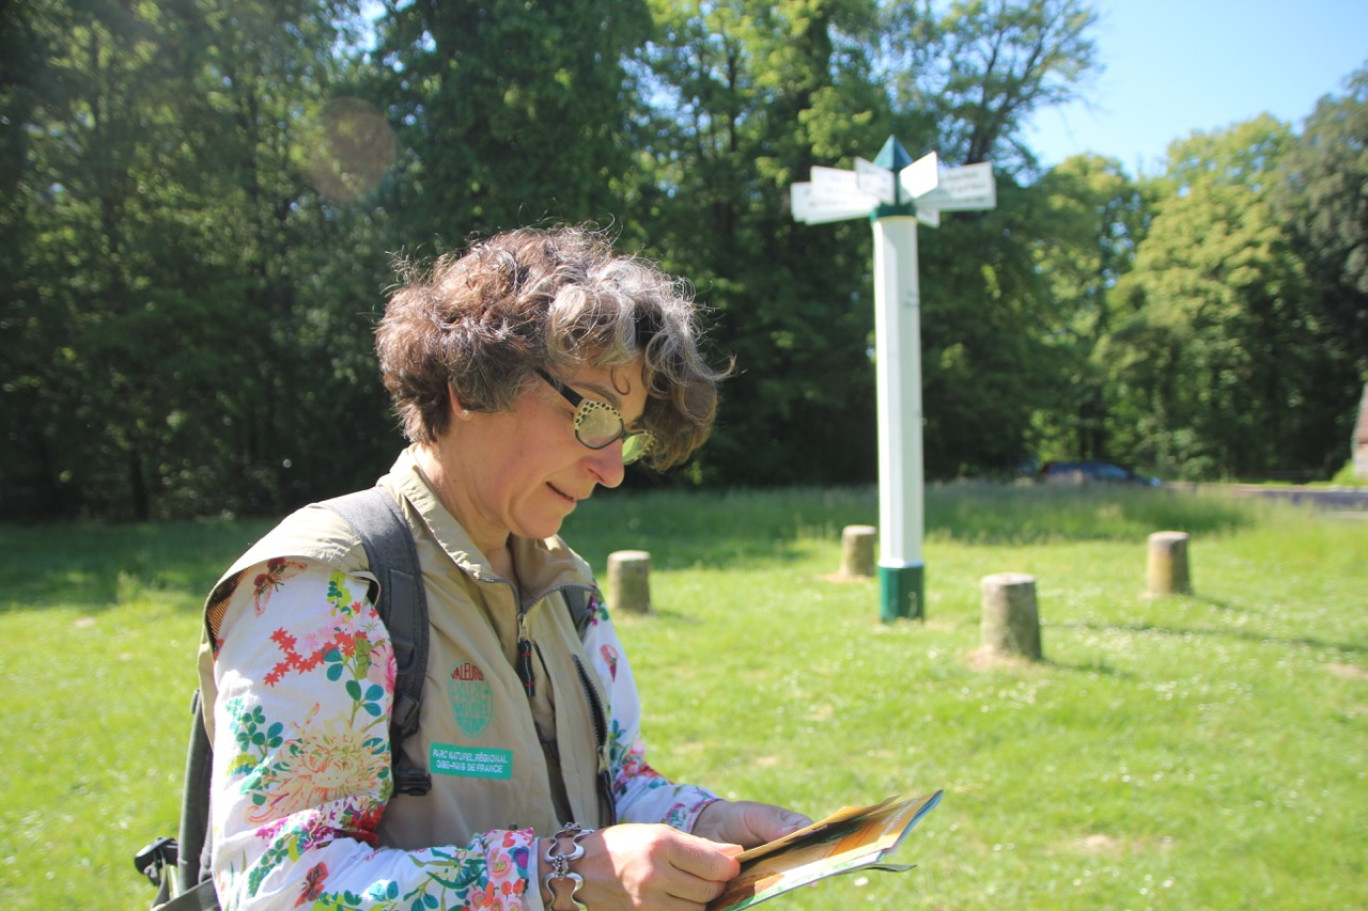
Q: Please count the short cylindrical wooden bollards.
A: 4